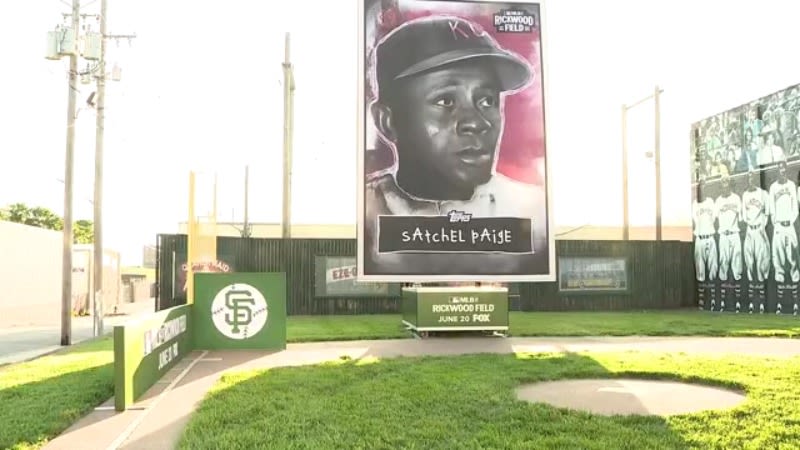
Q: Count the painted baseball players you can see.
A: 5